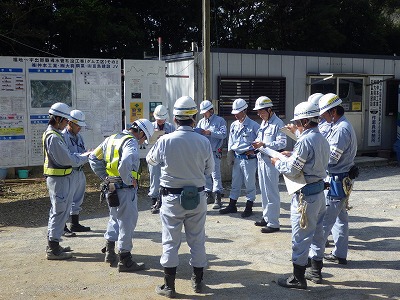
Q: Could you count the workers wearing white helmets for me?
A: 11